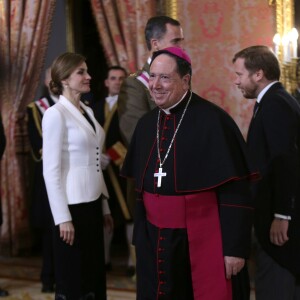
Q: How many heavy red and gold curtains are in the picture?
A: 2